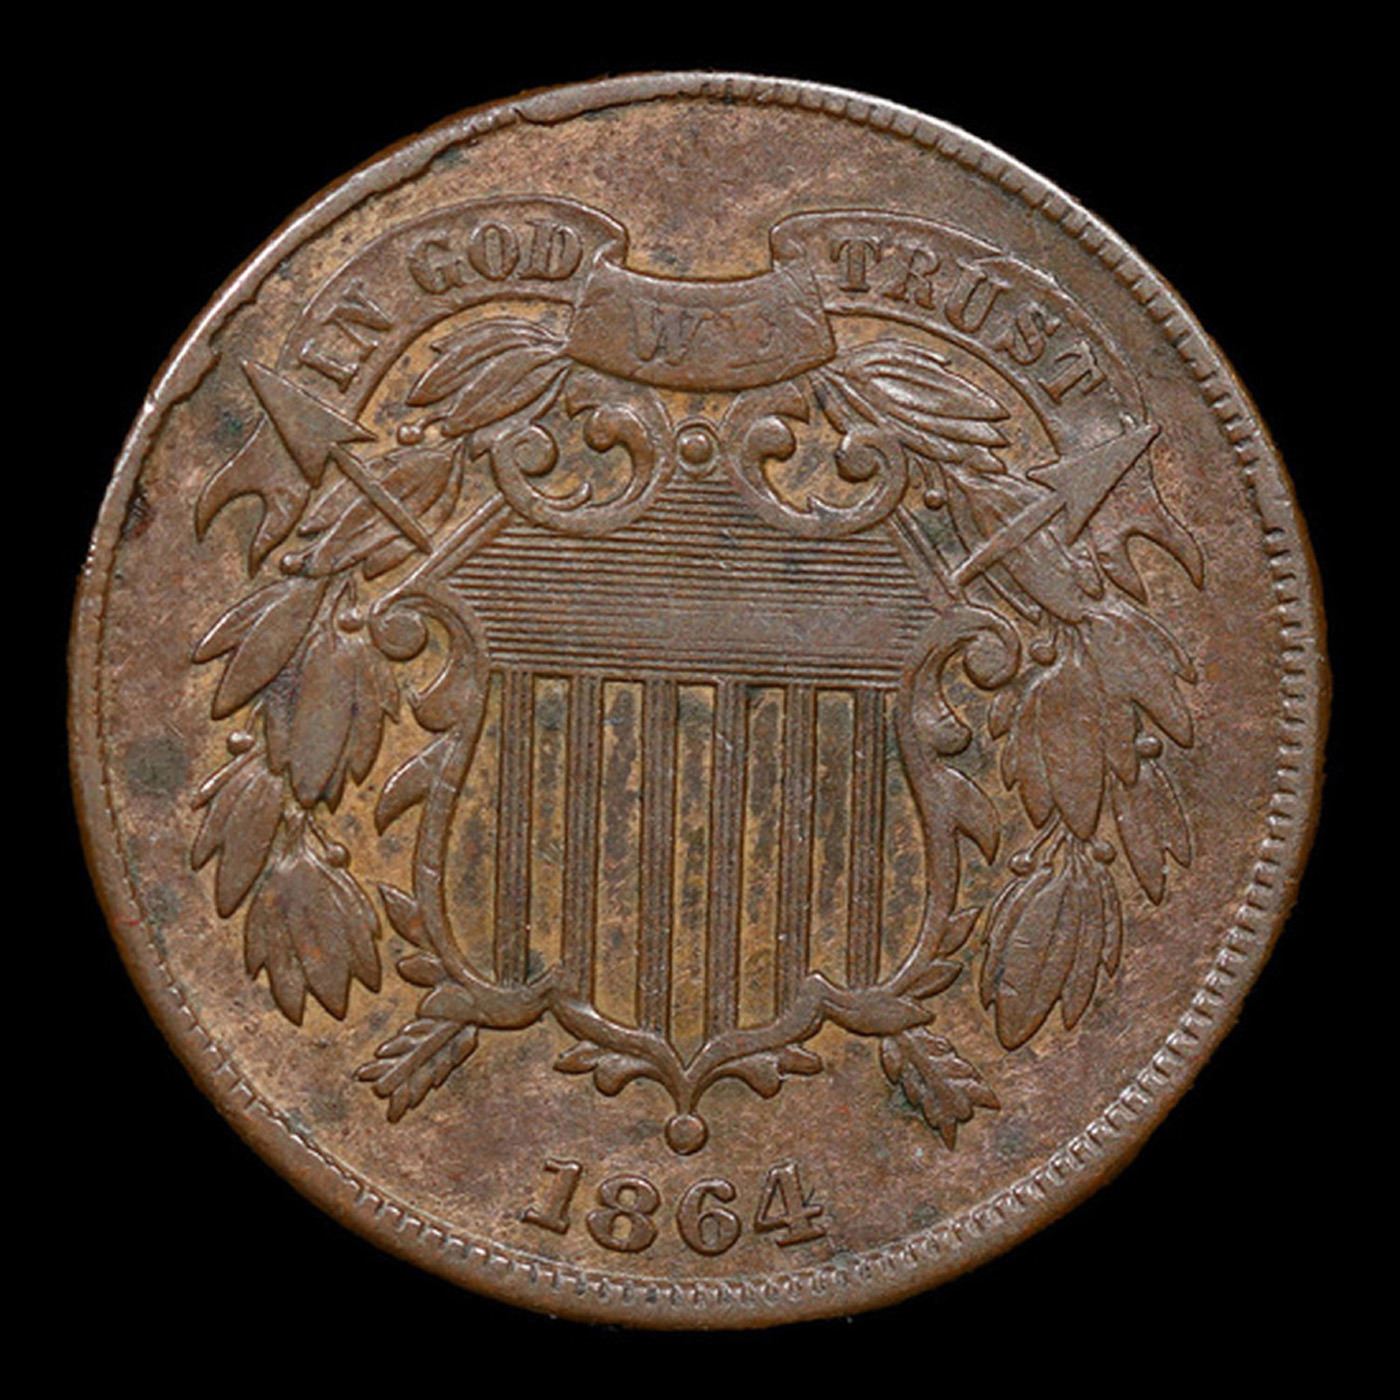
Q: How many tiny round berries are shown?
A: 10